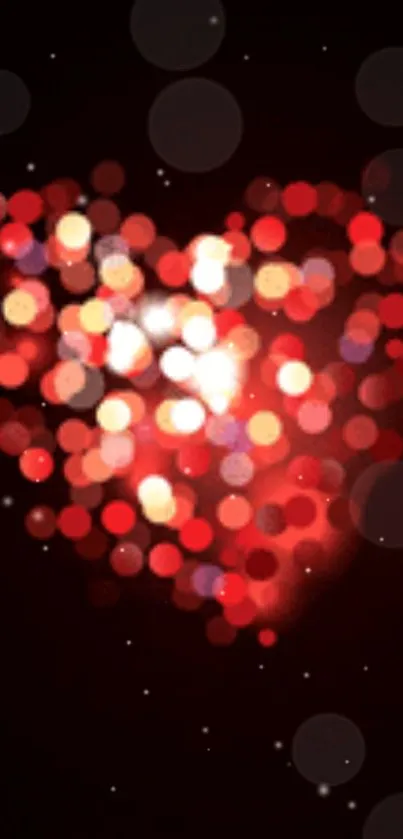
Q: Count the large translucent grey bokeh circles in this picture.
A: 8